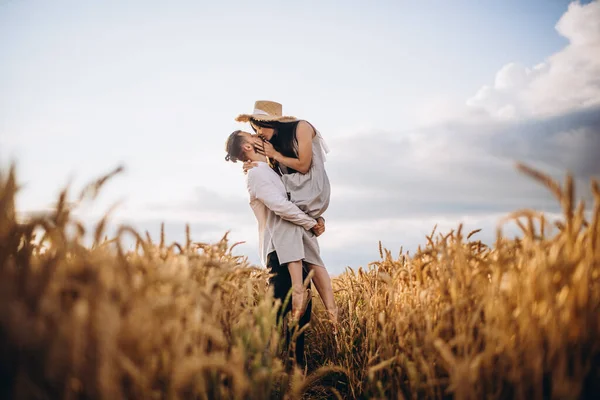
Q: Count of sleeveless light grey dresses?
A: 1